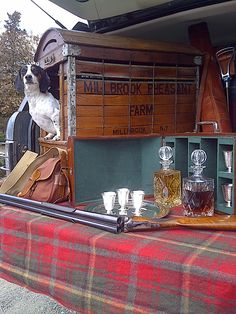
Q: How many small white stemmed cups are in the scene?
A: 3